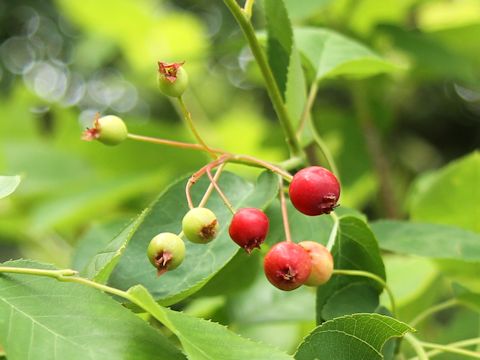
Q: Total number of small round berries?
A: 8